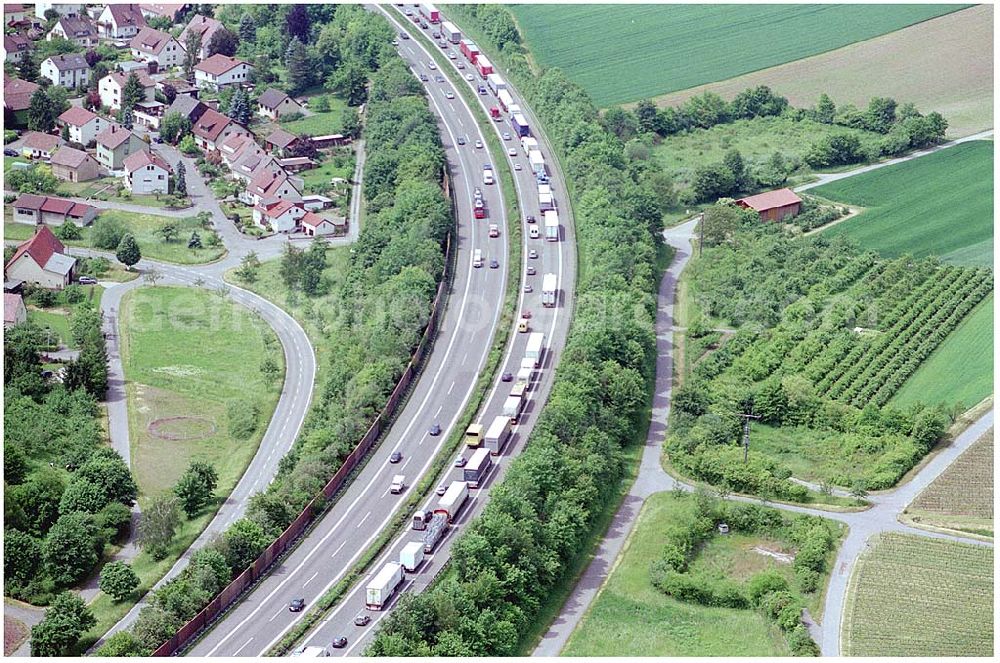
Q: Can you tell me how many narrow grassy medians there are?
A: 1